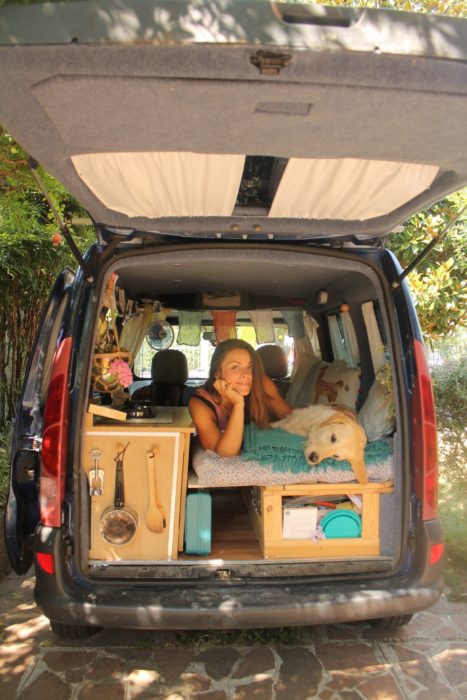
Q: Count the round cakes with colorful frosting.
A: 0